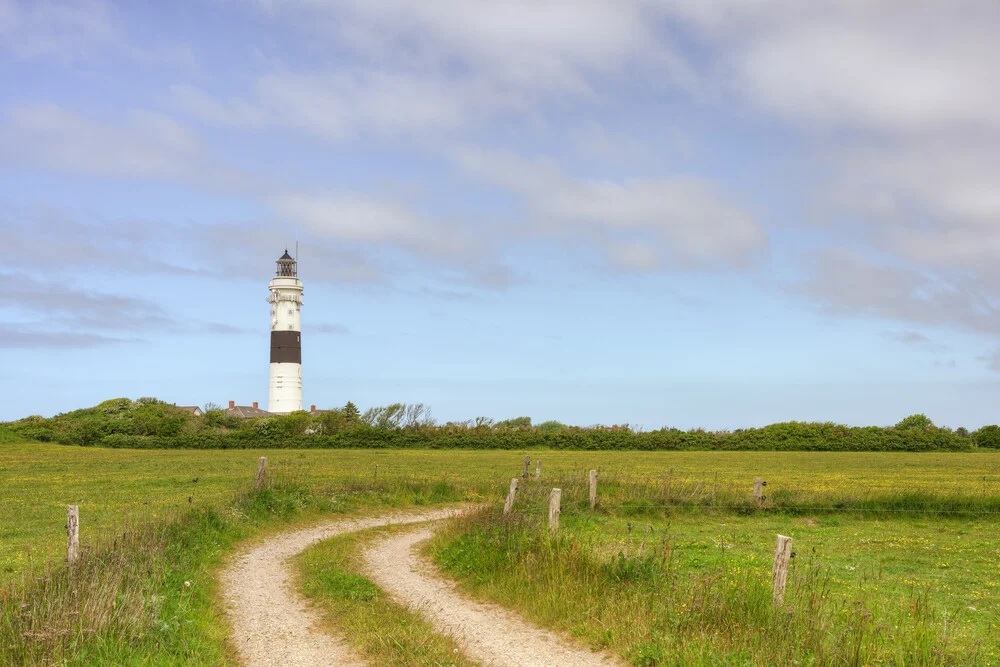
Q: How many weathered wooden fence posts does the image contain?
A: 9